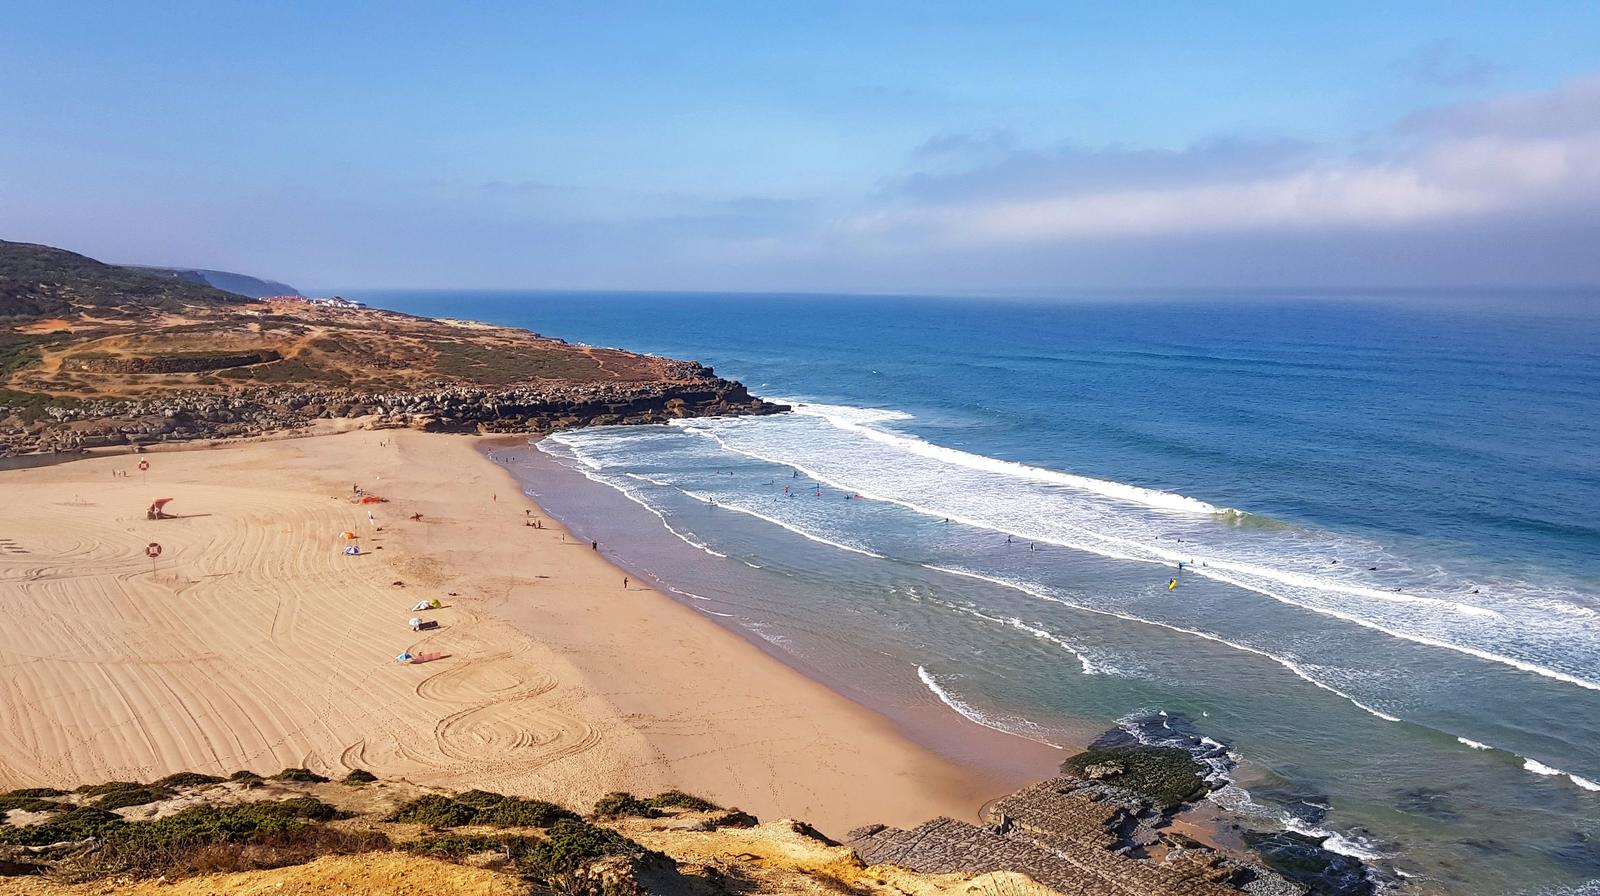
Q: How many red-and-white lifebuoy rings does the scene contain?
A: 2